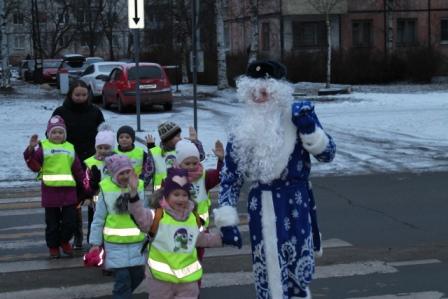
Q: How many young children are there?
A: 7